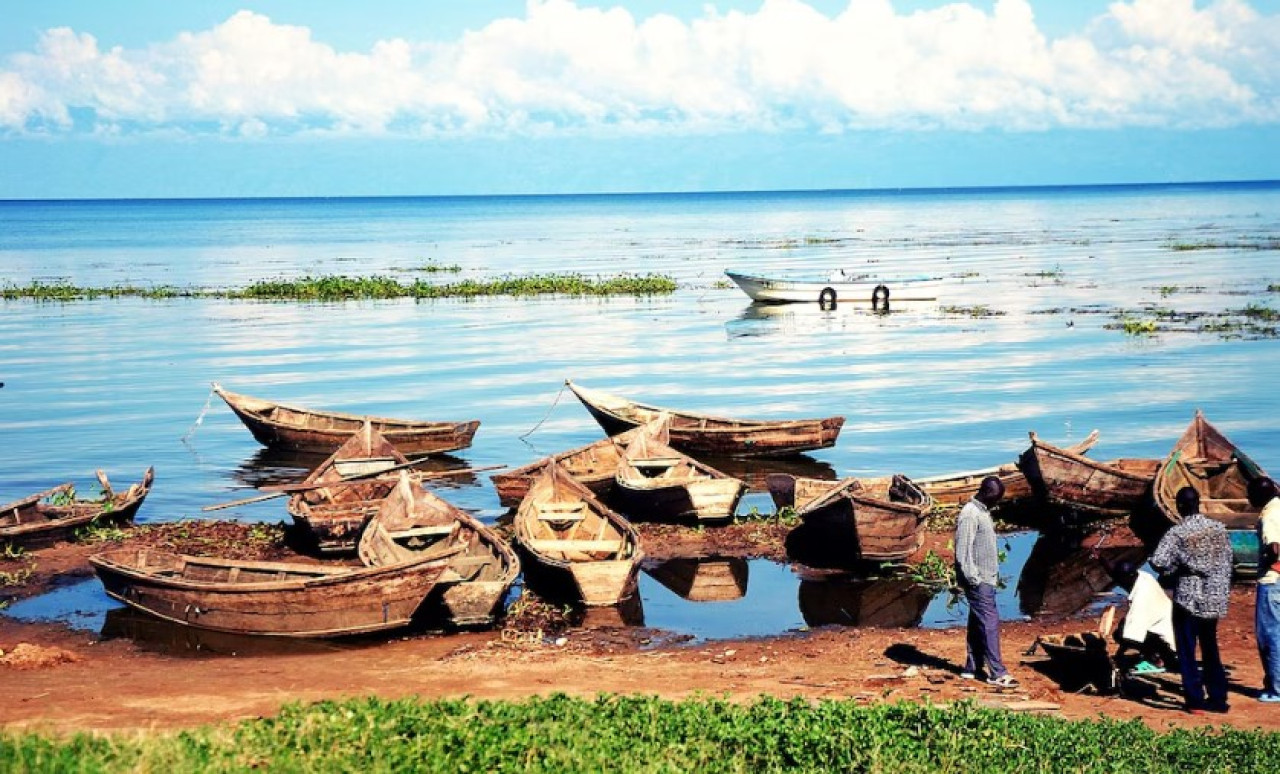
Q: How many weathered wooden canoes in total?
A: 13